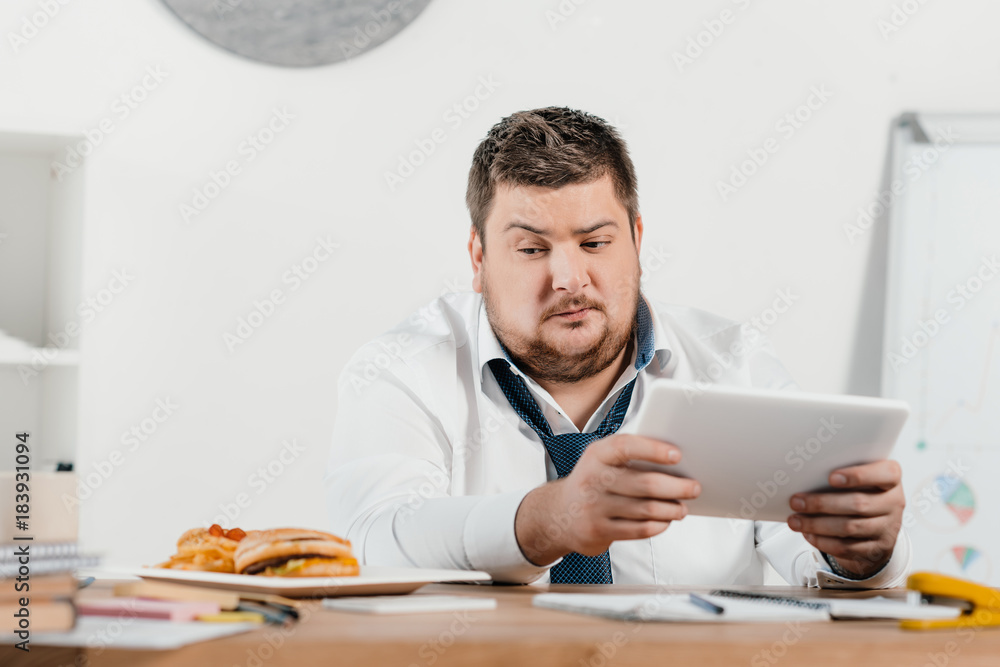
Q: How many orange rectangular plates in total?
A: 0